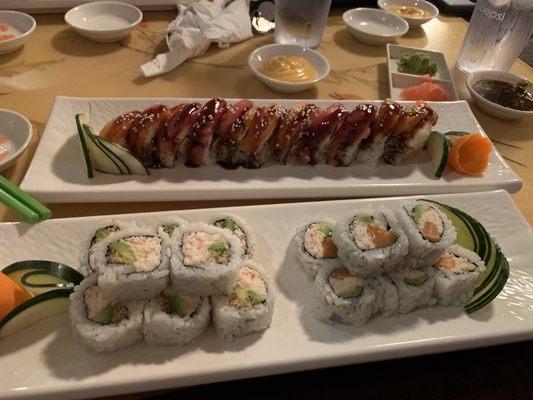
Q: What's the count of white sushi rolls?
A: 14